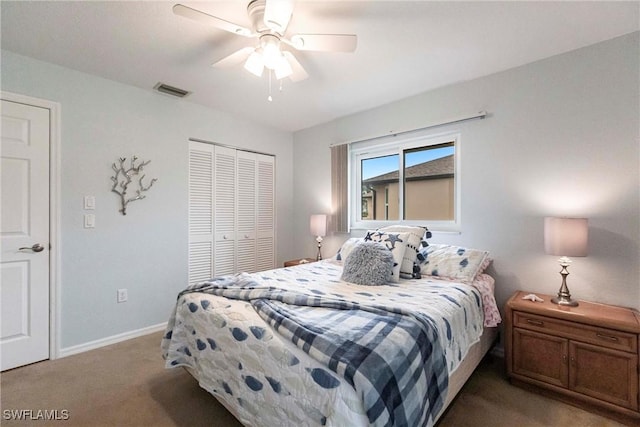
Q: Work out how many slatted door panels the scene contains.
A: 4